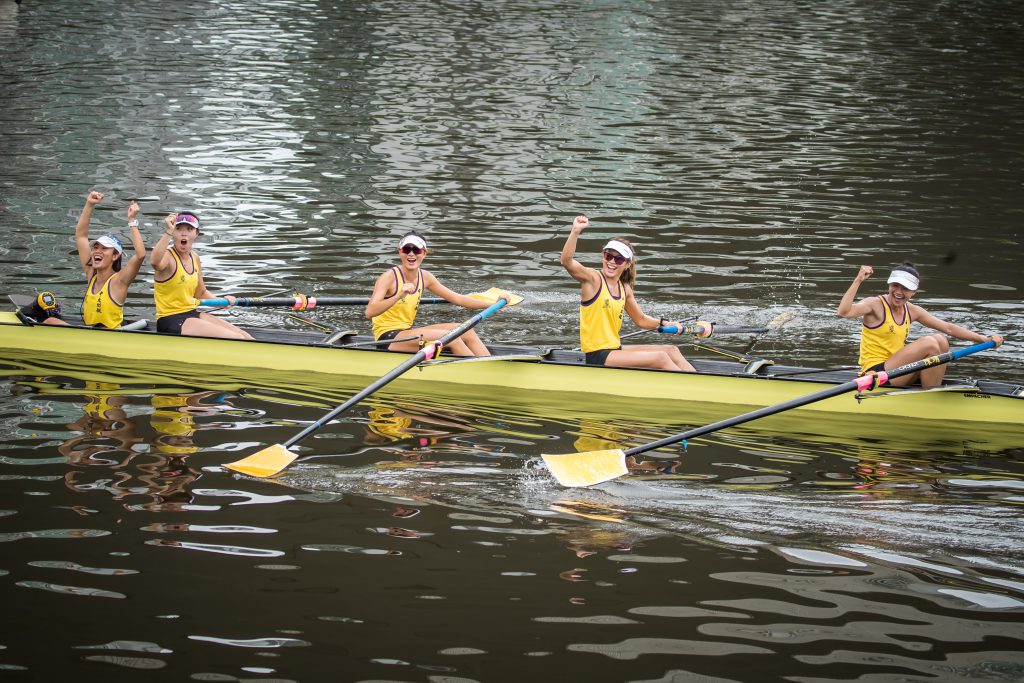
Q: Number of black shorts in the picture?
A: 4